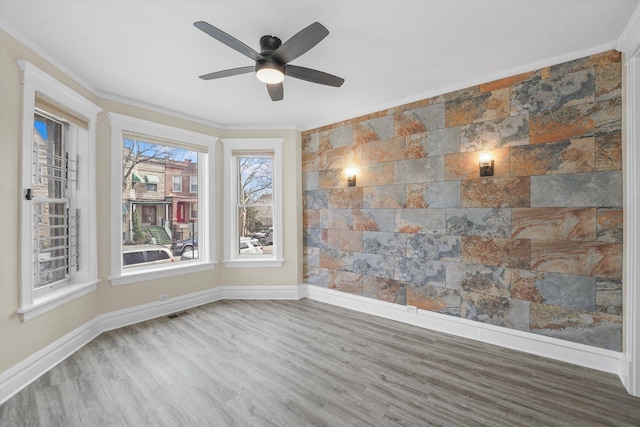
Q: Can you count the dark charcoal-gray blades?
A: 5